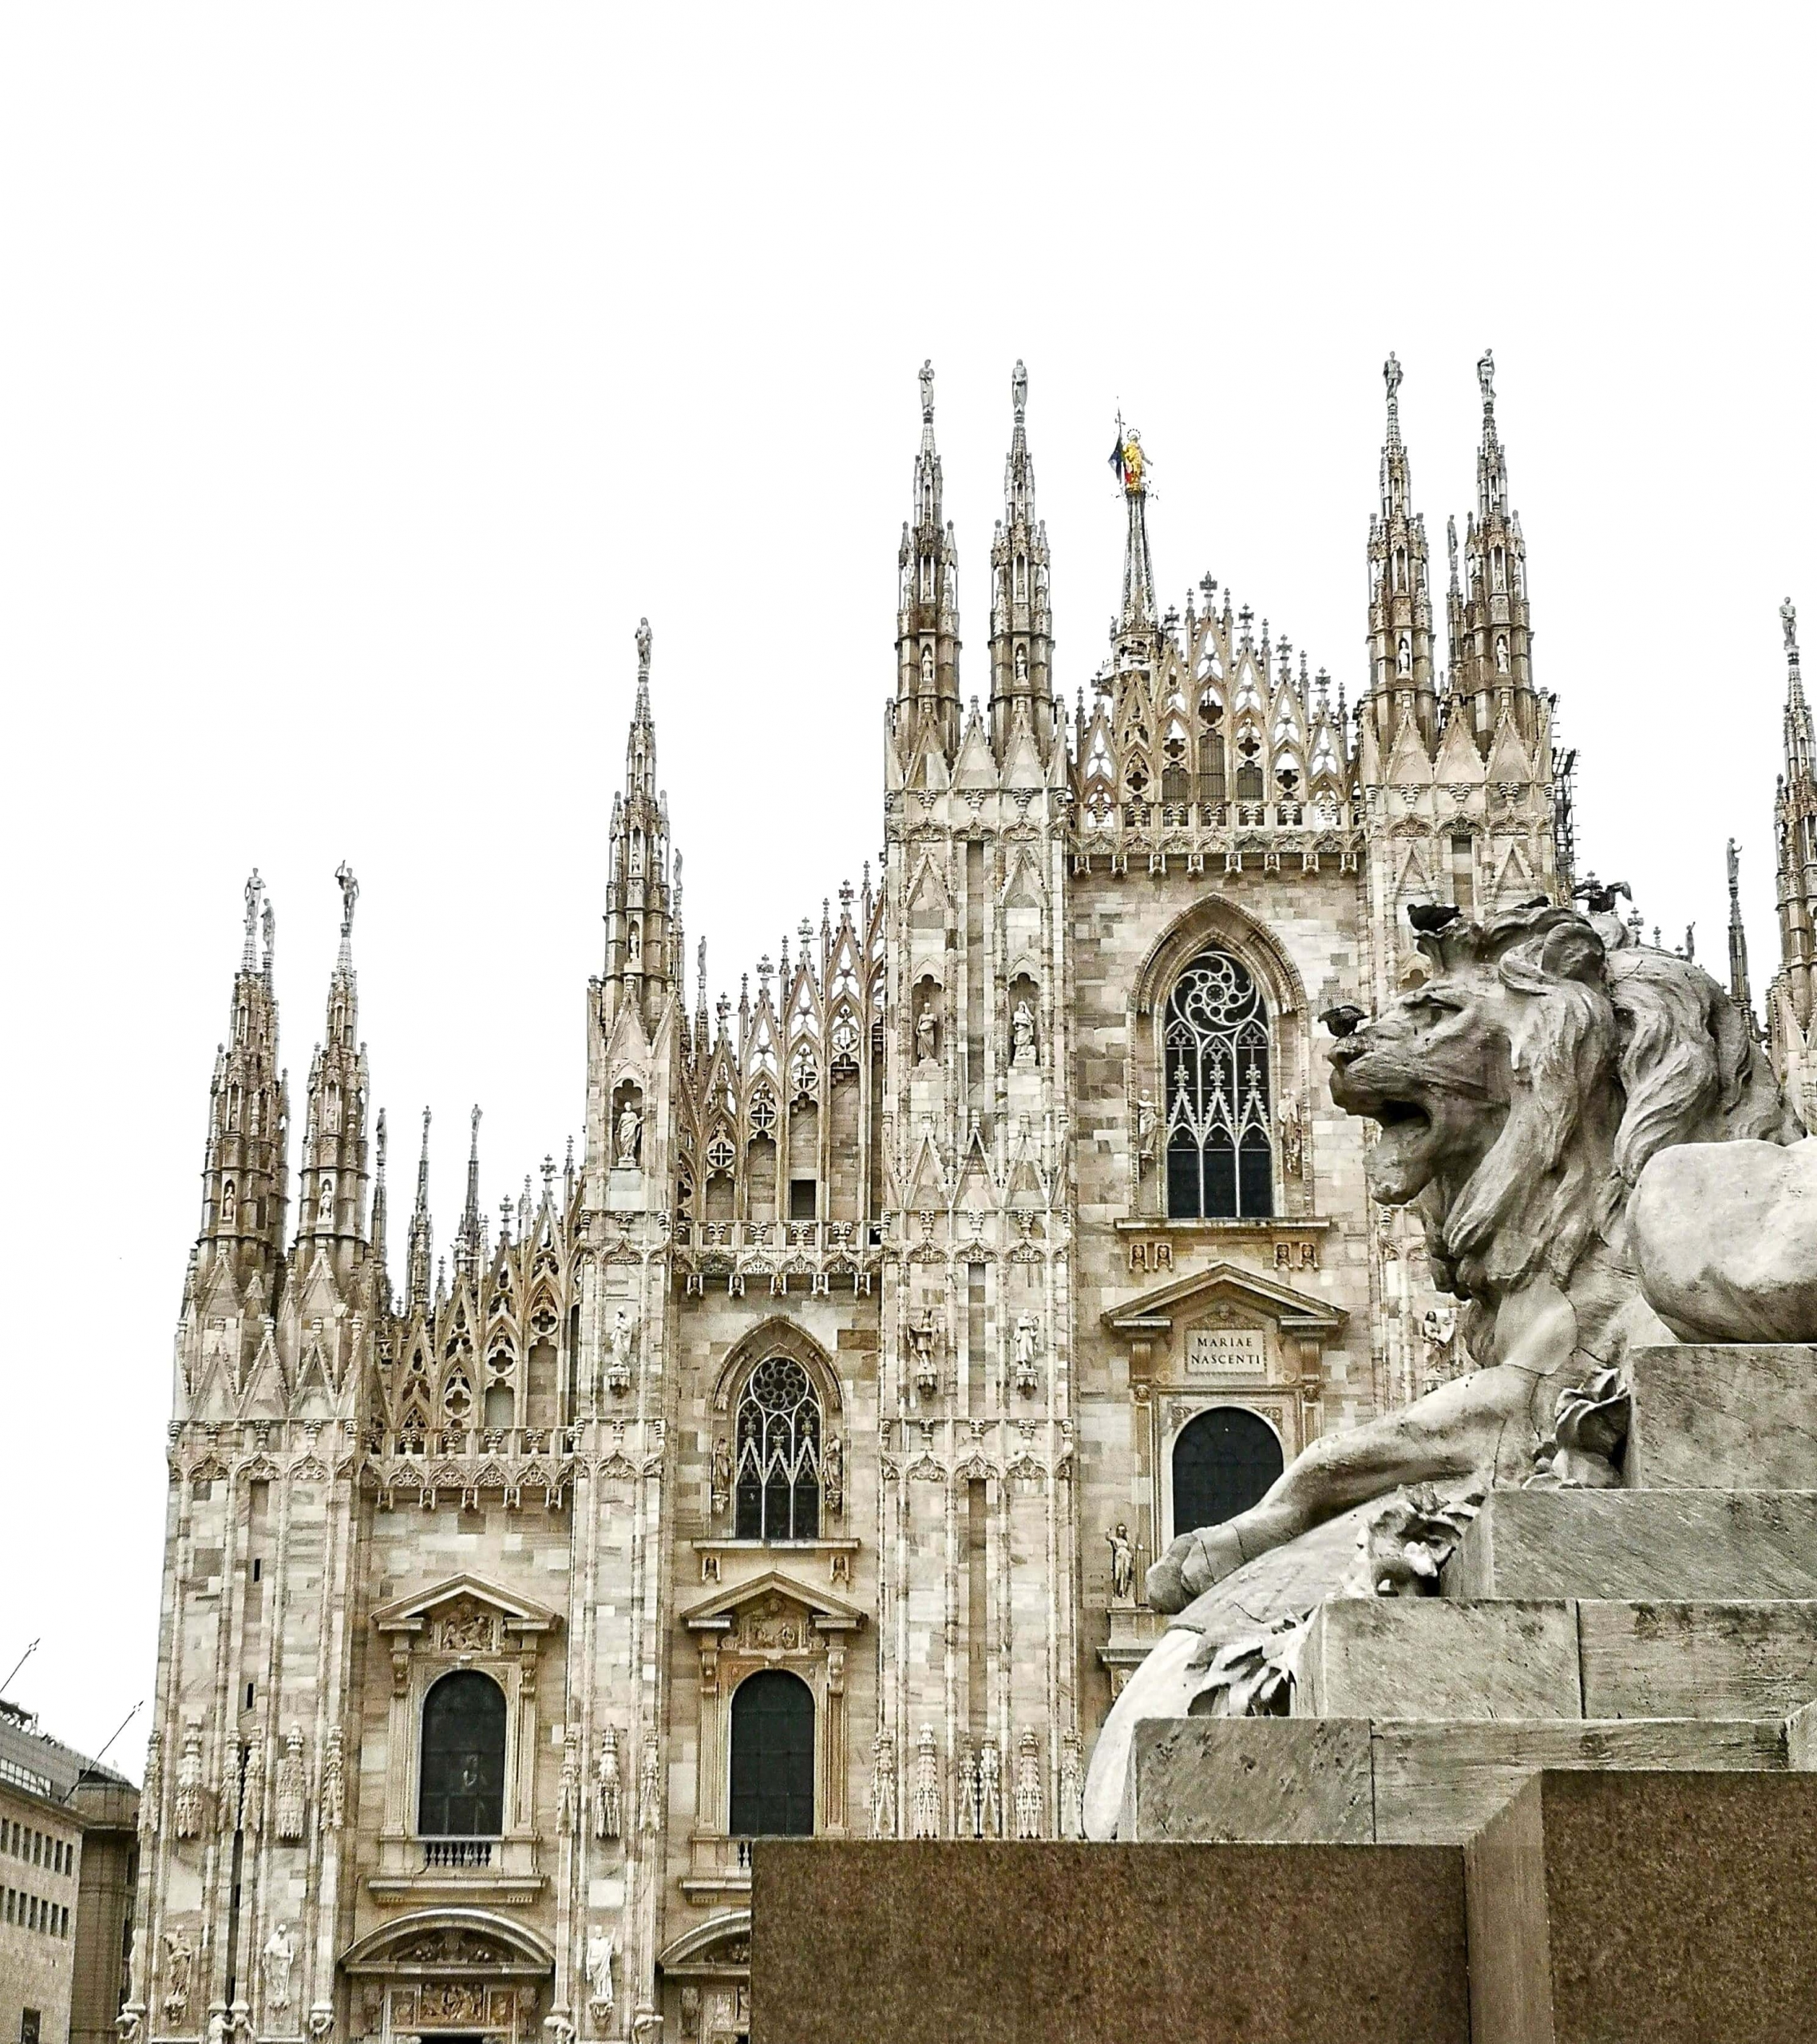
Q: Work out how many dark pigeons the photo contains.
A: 4